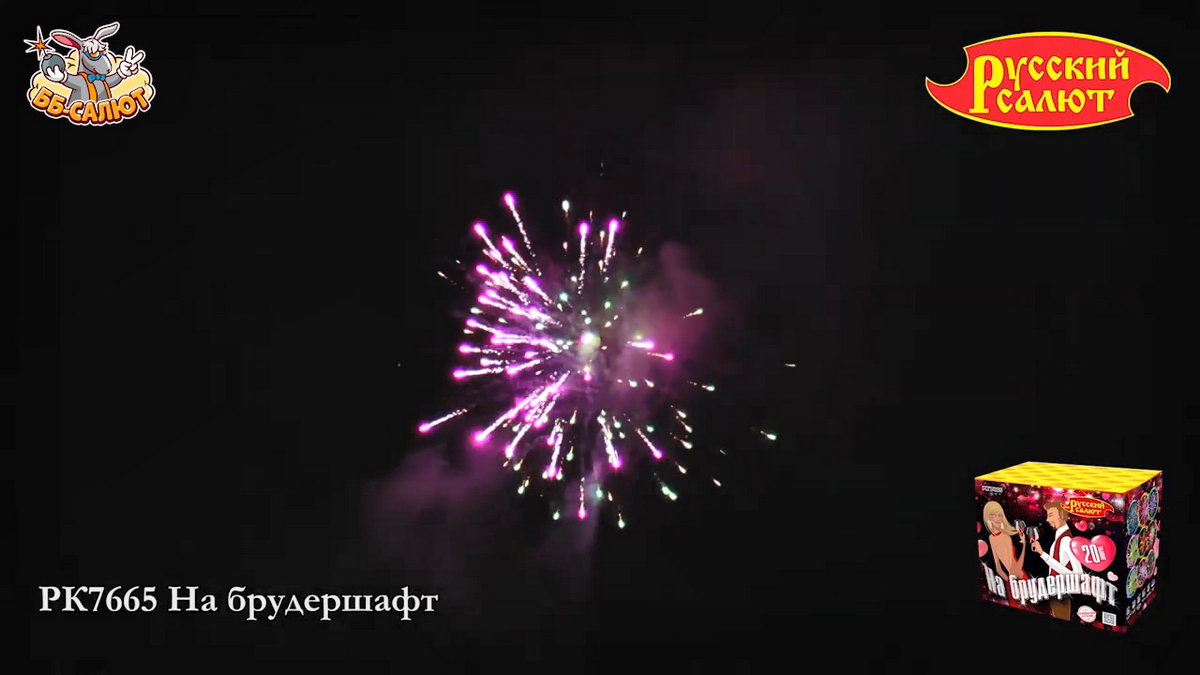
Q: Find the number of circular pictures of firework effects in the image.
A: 9